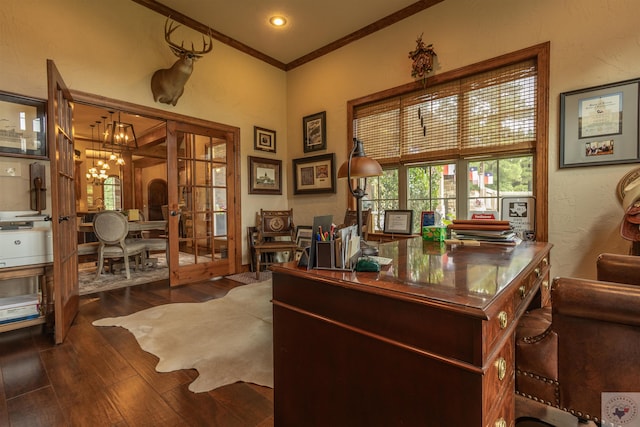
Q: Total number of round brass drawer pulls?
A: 7